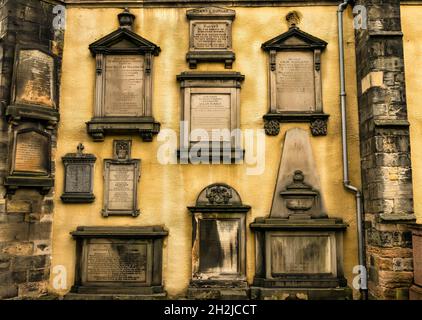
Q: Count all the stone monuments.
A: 11